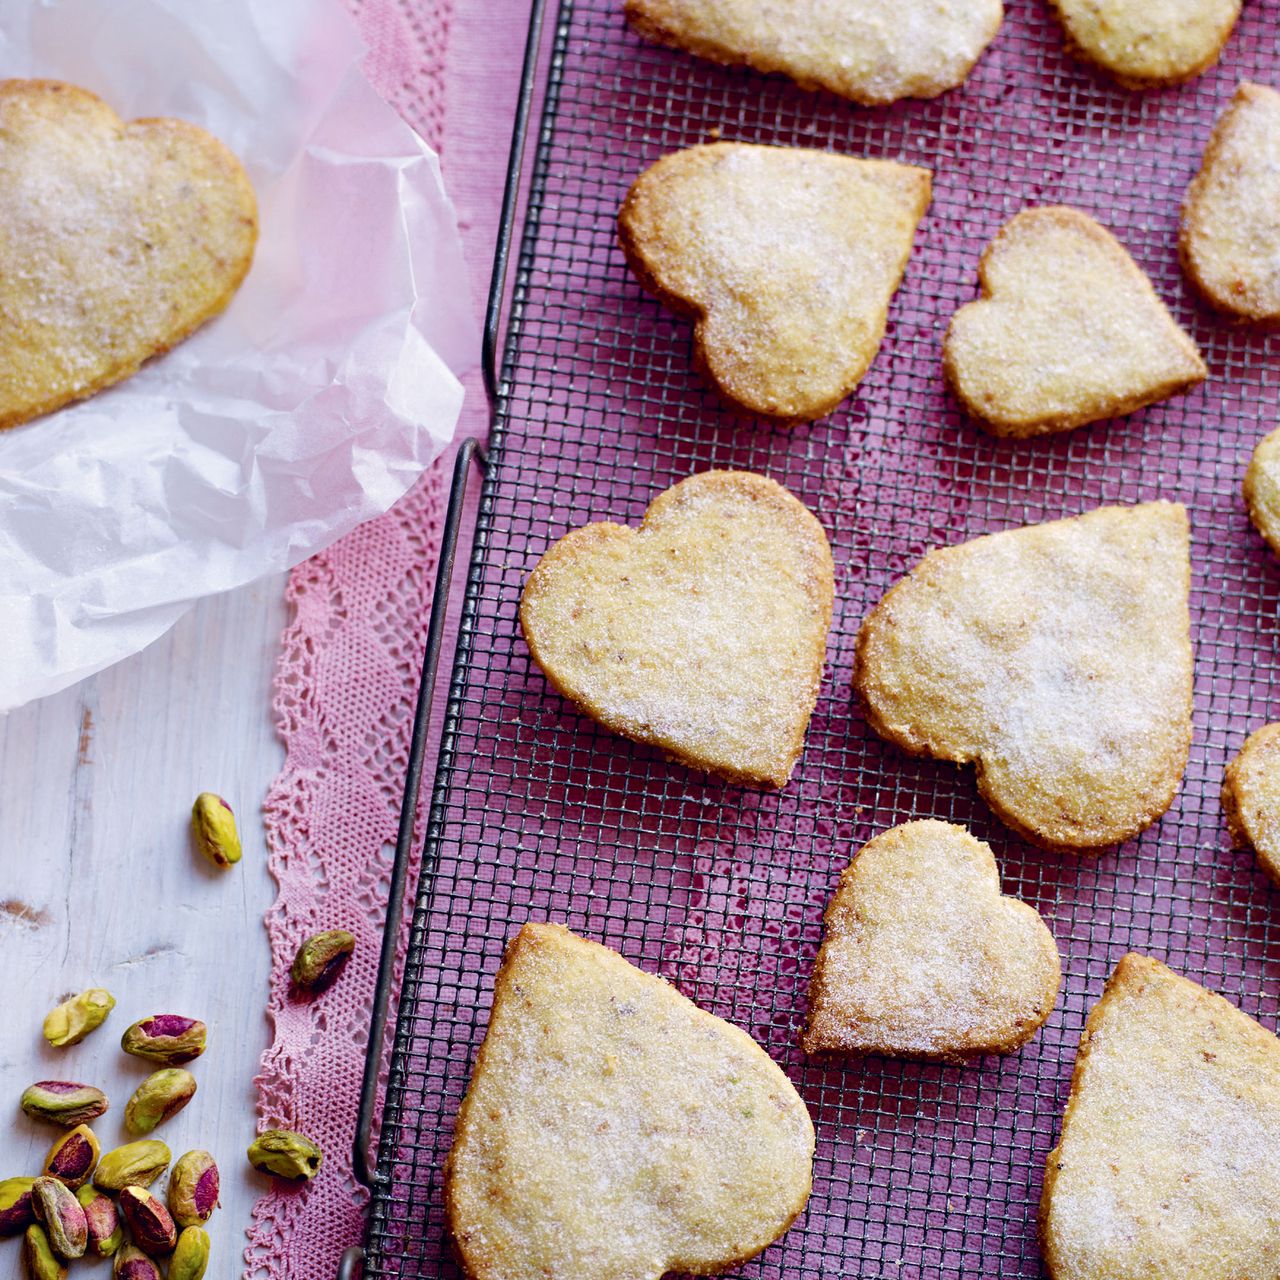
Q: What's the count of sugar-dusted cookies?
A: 13